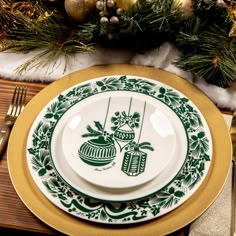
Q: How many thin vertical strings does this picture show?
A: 3